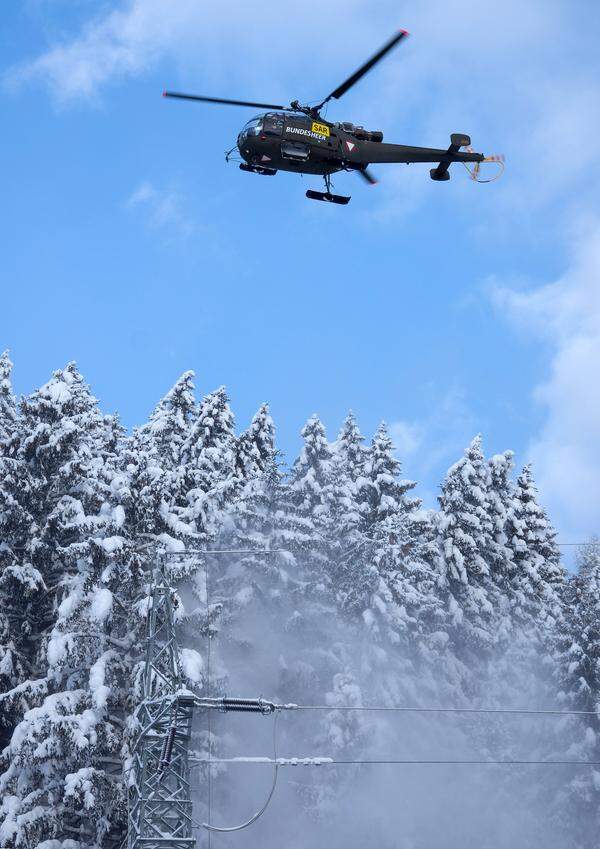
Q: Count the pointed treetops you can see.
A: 11